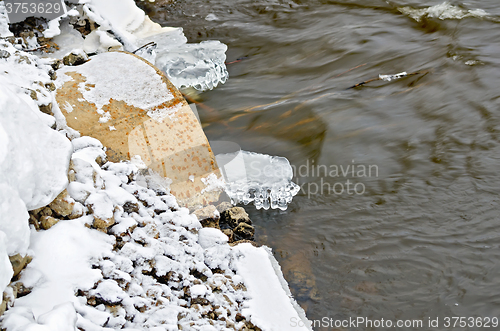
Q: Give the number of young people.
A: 0